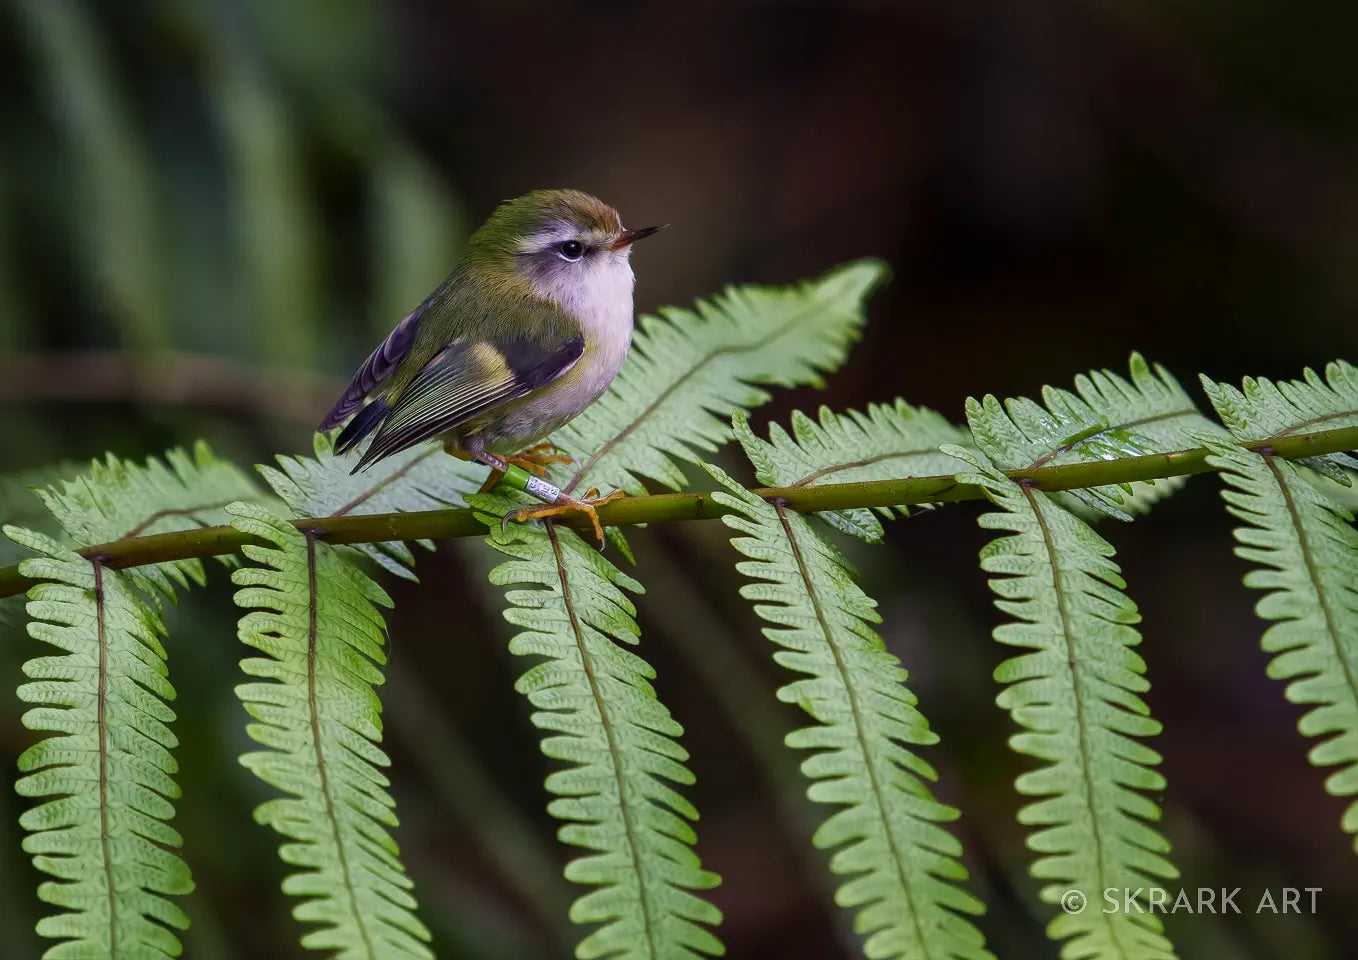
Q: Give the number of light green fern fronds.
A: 12